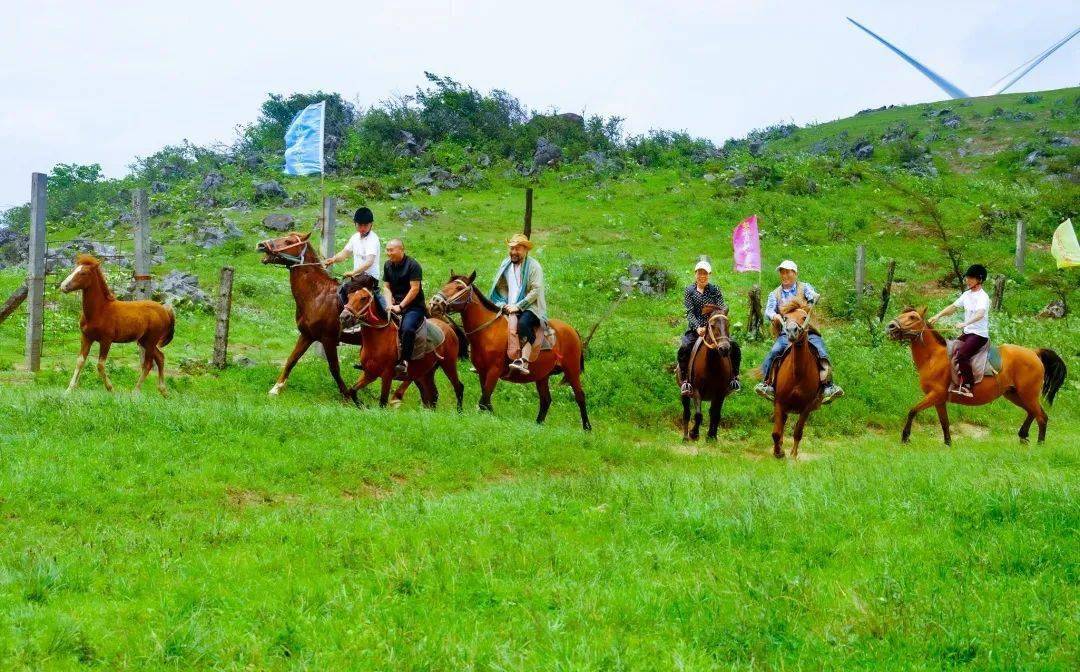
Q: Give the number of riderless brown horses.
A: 1